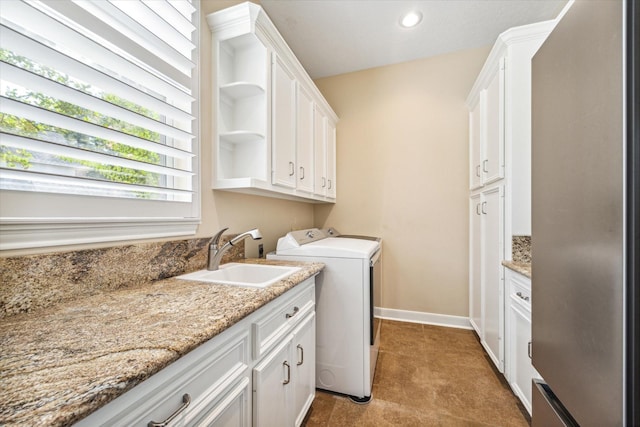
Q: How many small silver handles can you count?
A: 14